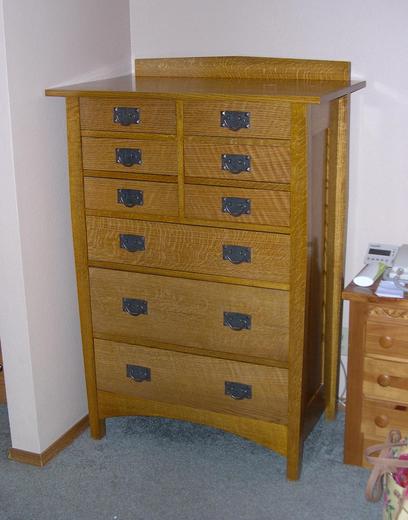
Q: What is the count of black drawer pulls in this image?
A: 12